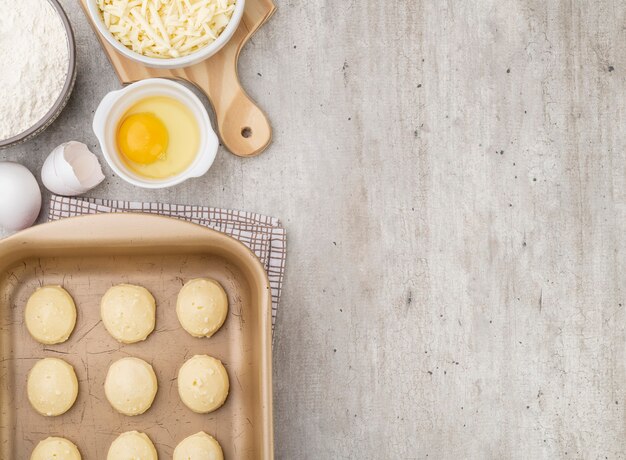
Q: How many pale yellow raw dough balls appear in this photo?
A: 9